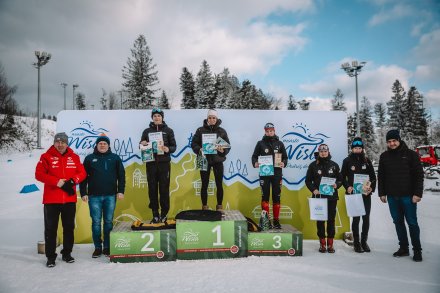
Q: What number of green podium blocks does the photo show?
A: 3